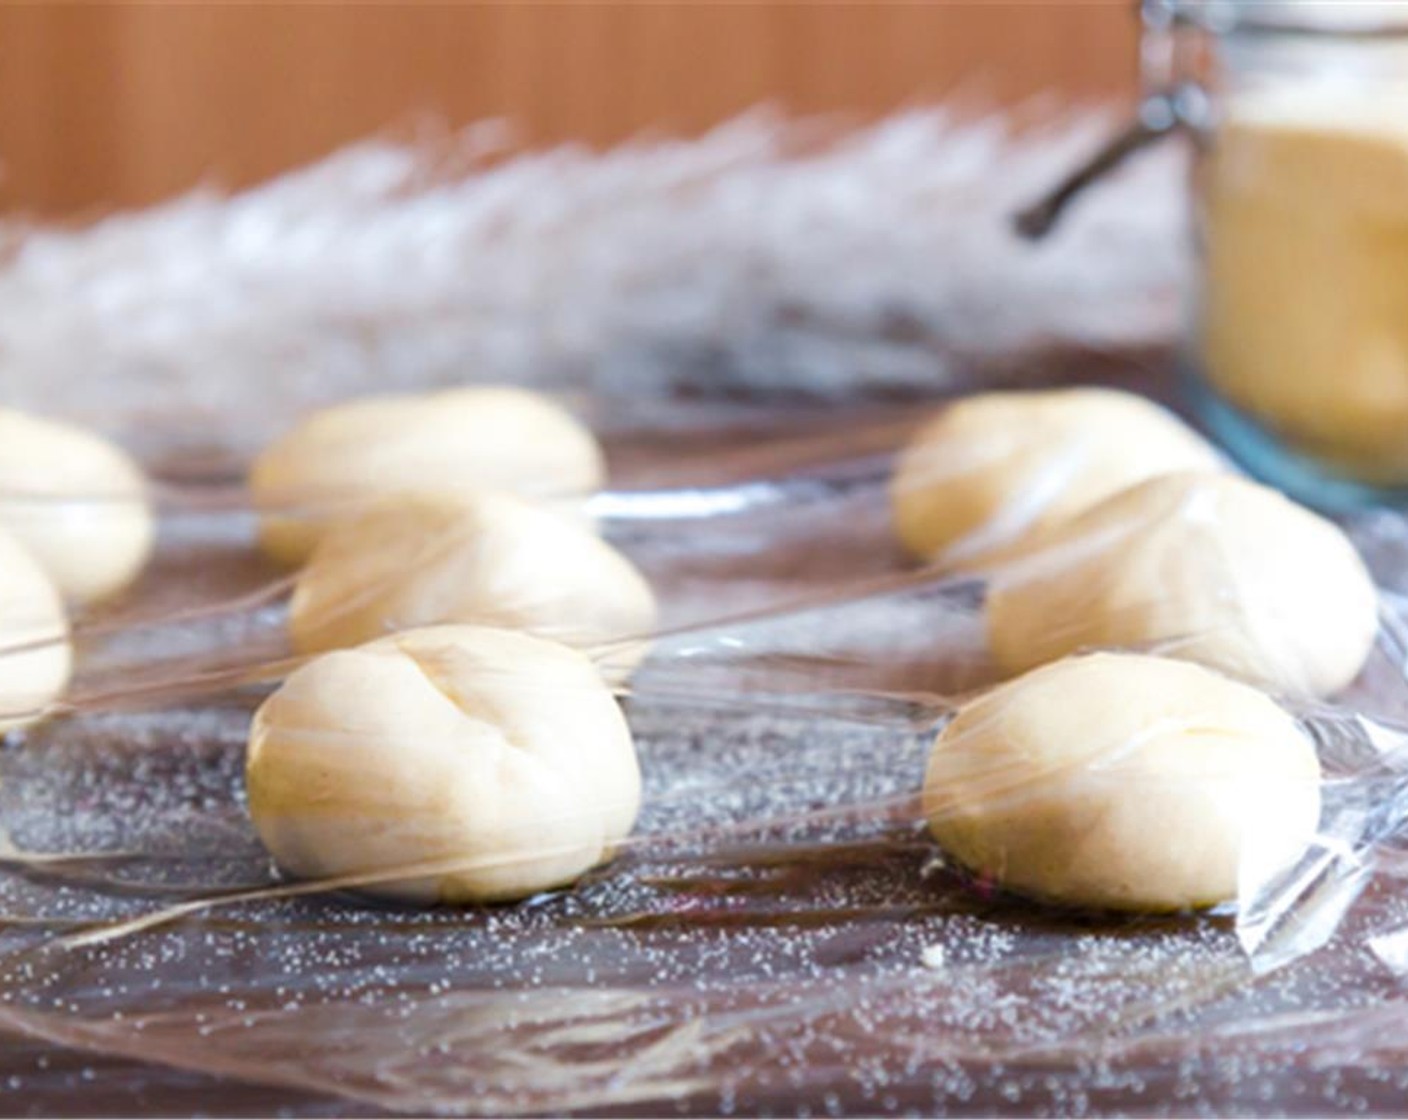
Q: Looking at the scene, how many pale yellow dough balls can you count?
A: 8